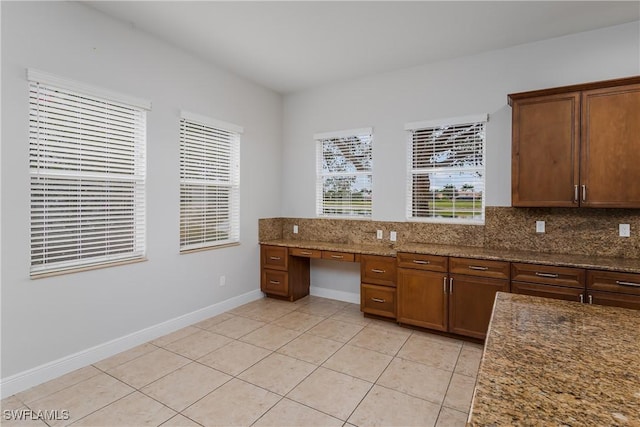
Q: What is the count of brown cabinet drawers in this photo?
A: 10